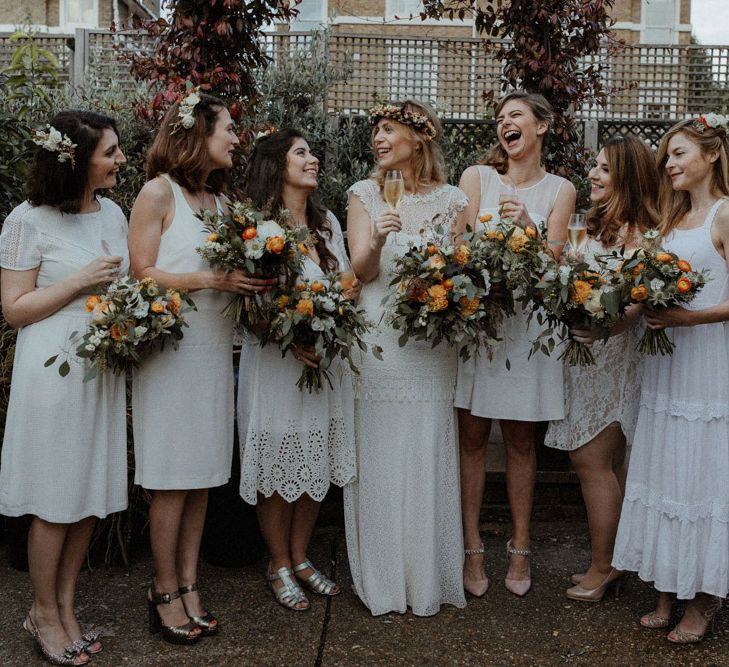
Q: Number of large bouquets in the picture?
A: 7